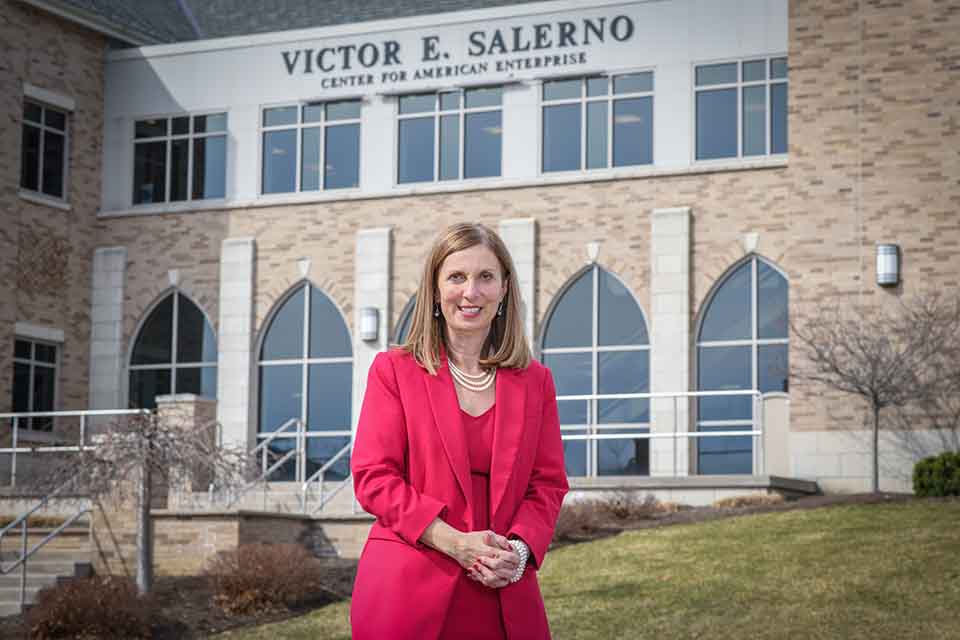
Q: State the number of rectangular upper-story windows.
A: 6